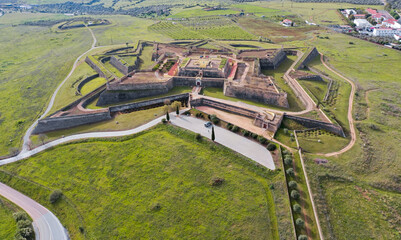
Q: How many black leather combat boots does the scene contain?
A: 0